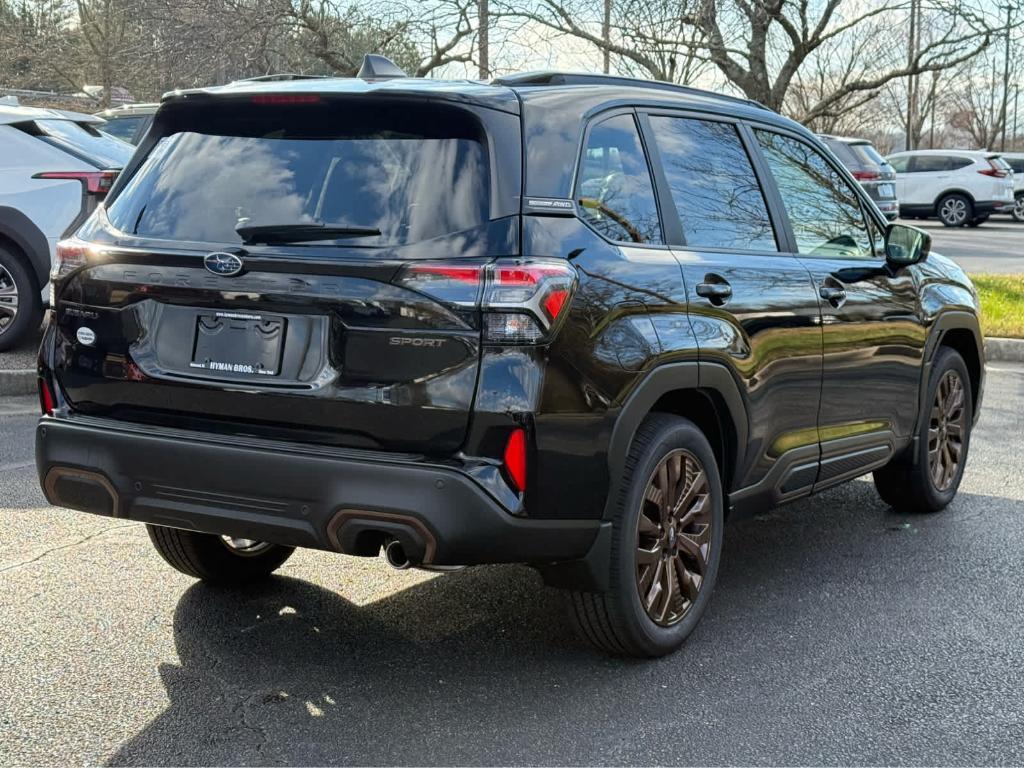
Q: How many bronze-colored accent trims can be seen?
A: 2